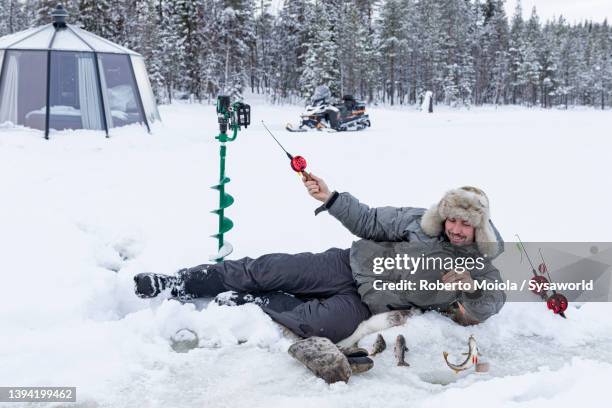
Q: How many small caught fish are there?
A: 3